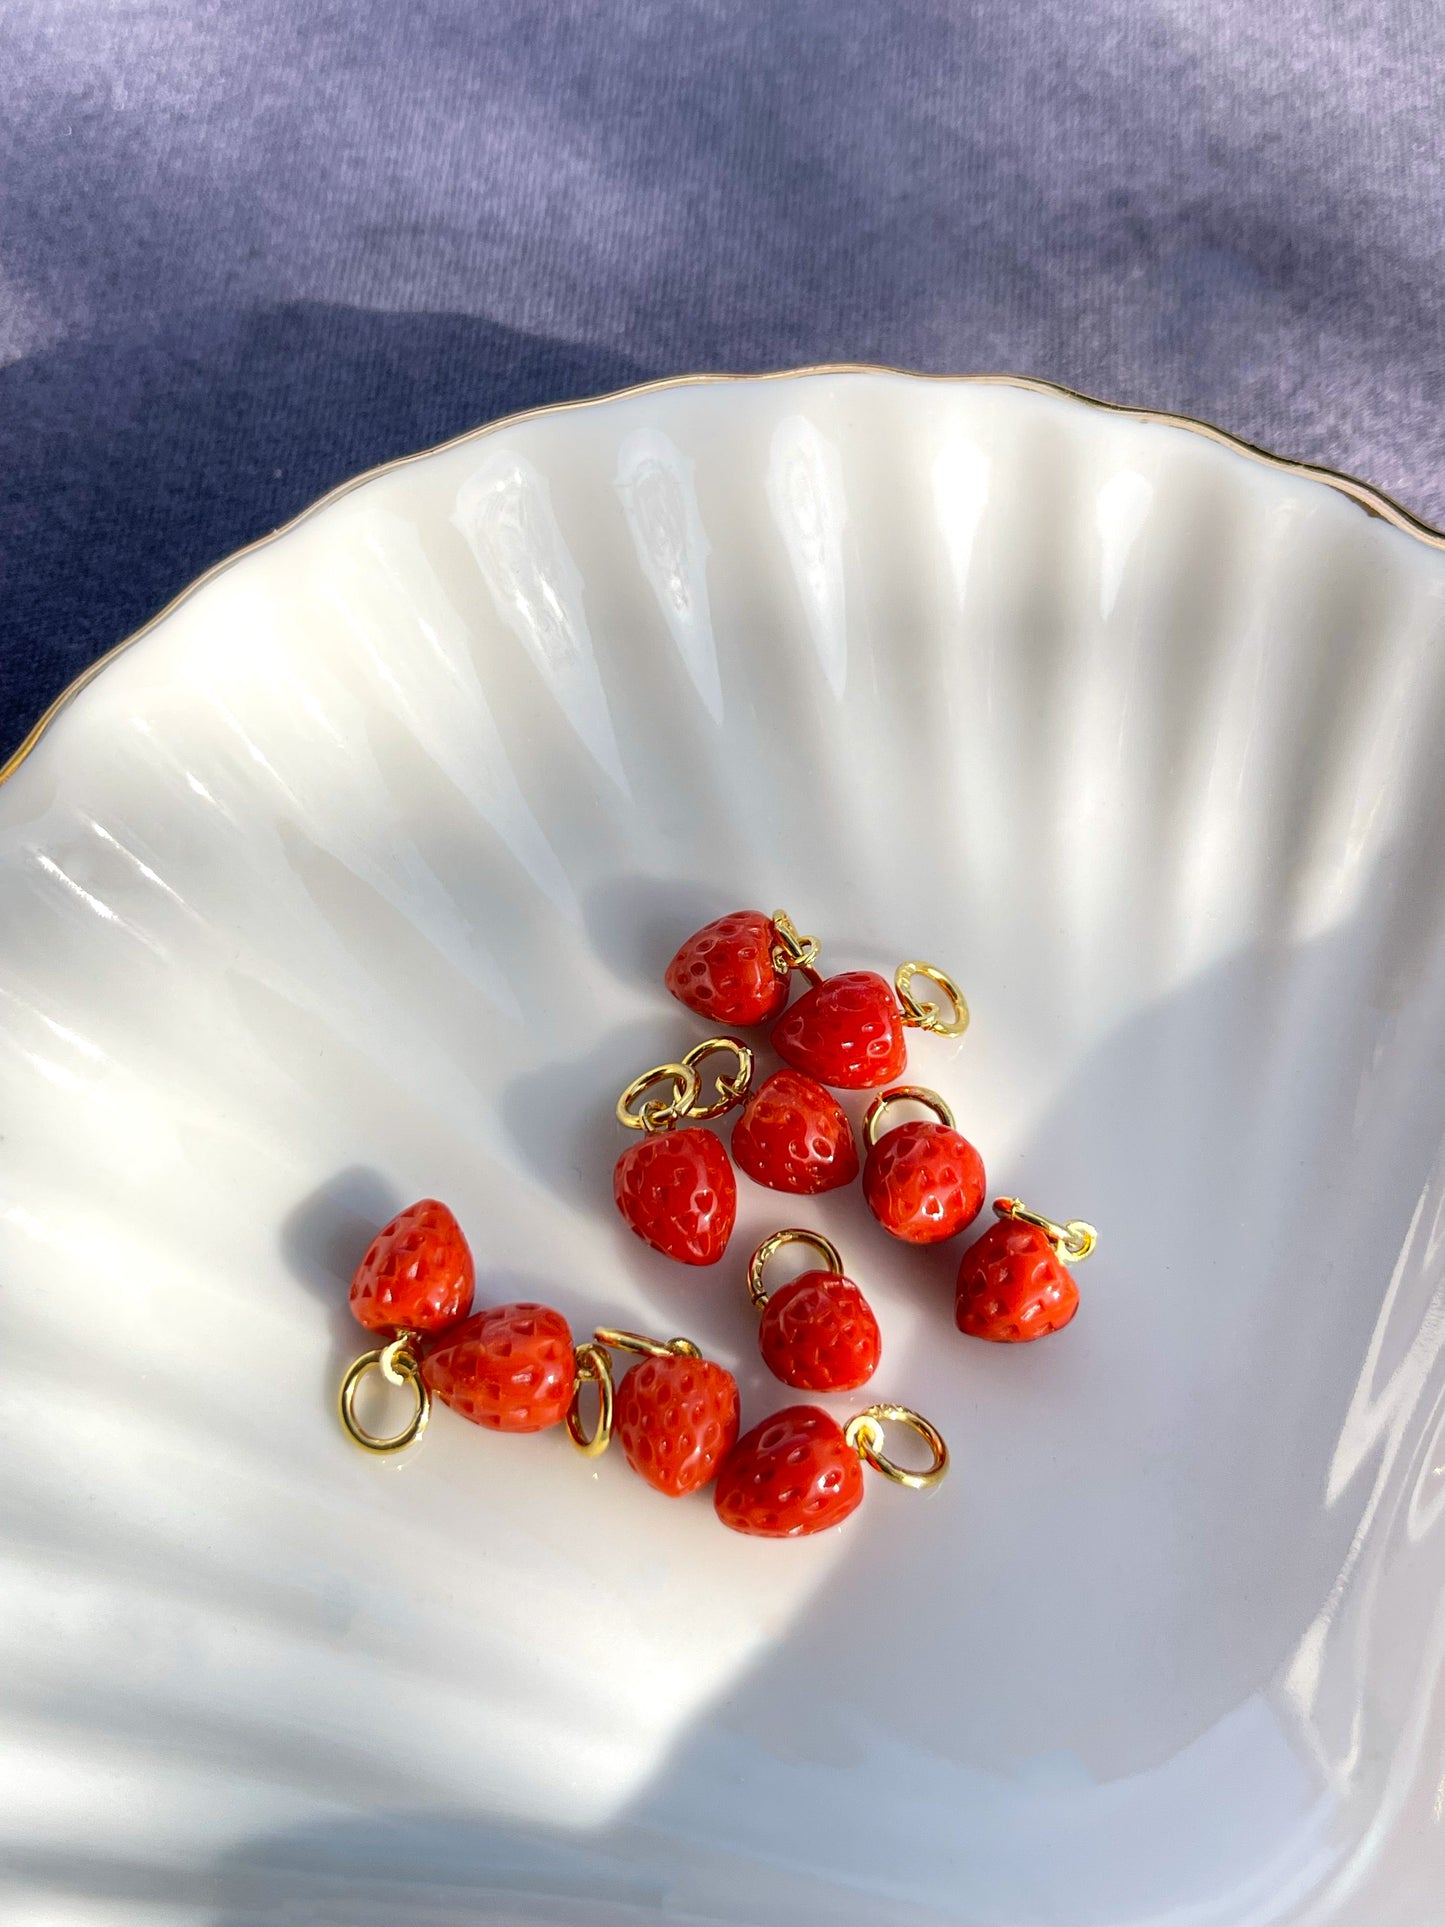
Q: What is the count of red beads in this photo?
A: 11